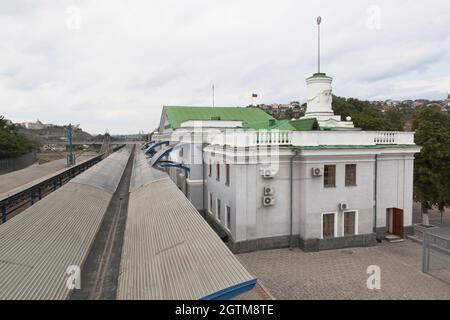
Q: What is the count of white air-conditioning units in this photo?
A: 5